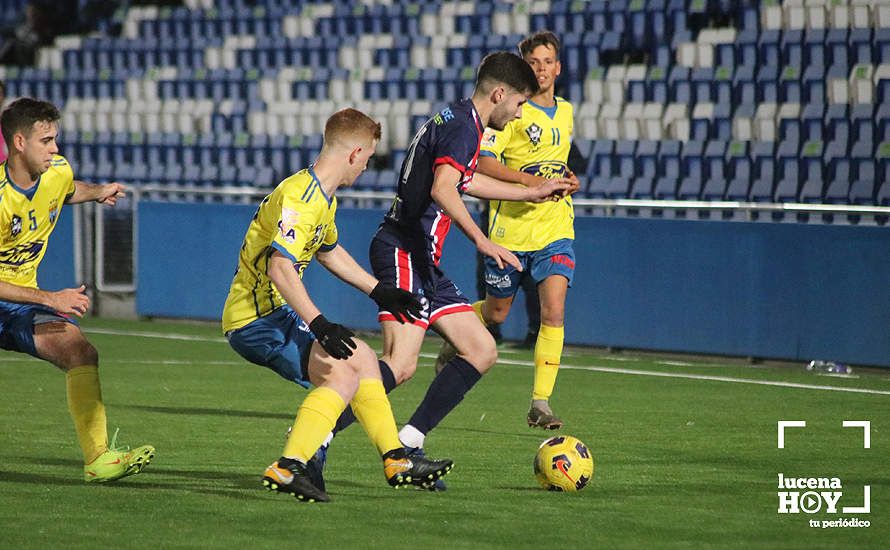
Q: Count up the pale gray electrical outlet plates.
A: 0